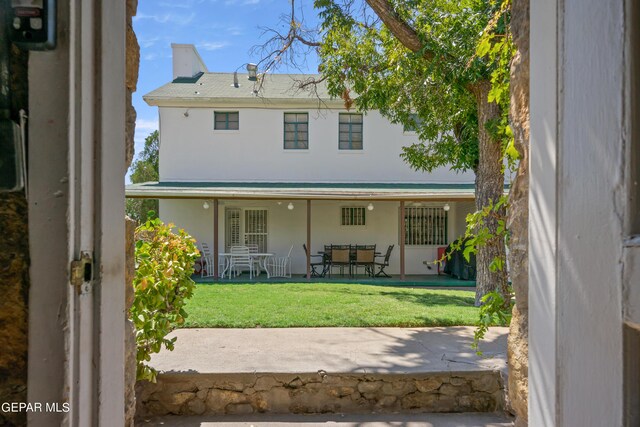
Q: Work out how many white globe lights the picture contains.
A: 4